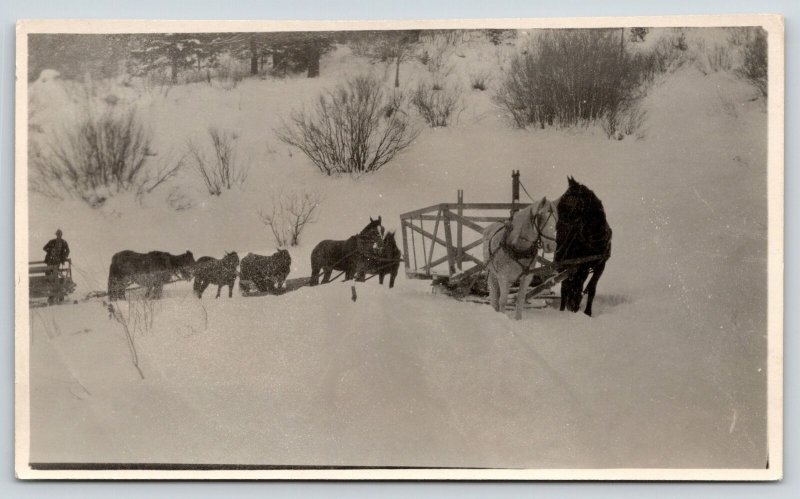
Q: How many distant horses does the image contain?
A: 5